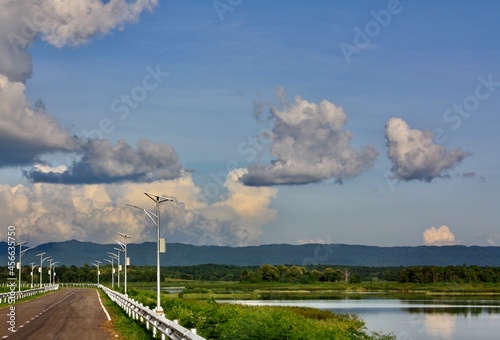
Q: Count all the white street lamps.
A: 10